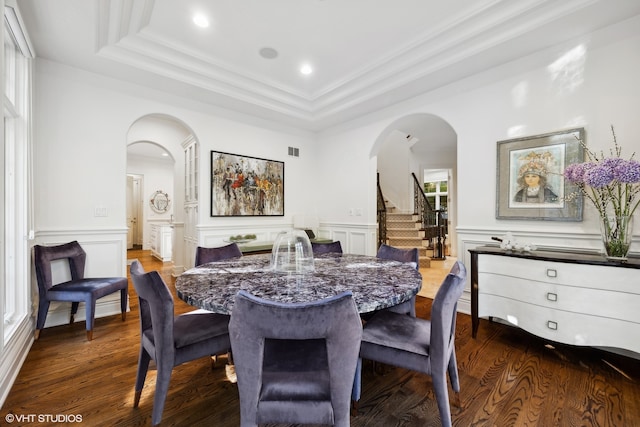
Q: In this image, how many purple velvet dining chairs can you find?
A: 7